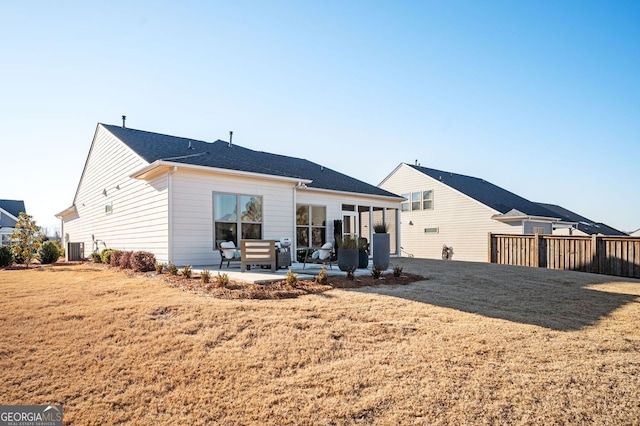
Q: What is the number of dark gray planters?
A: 3